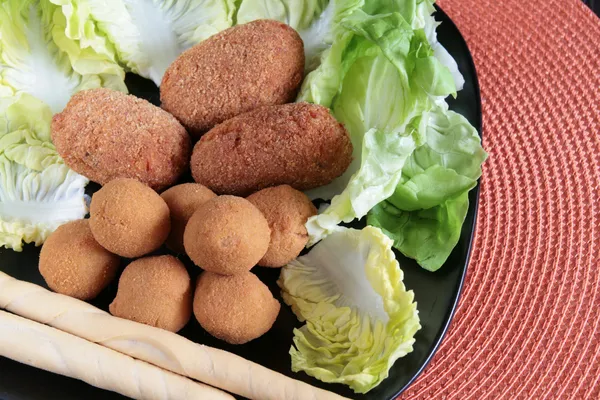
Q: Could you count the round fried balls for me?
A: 7